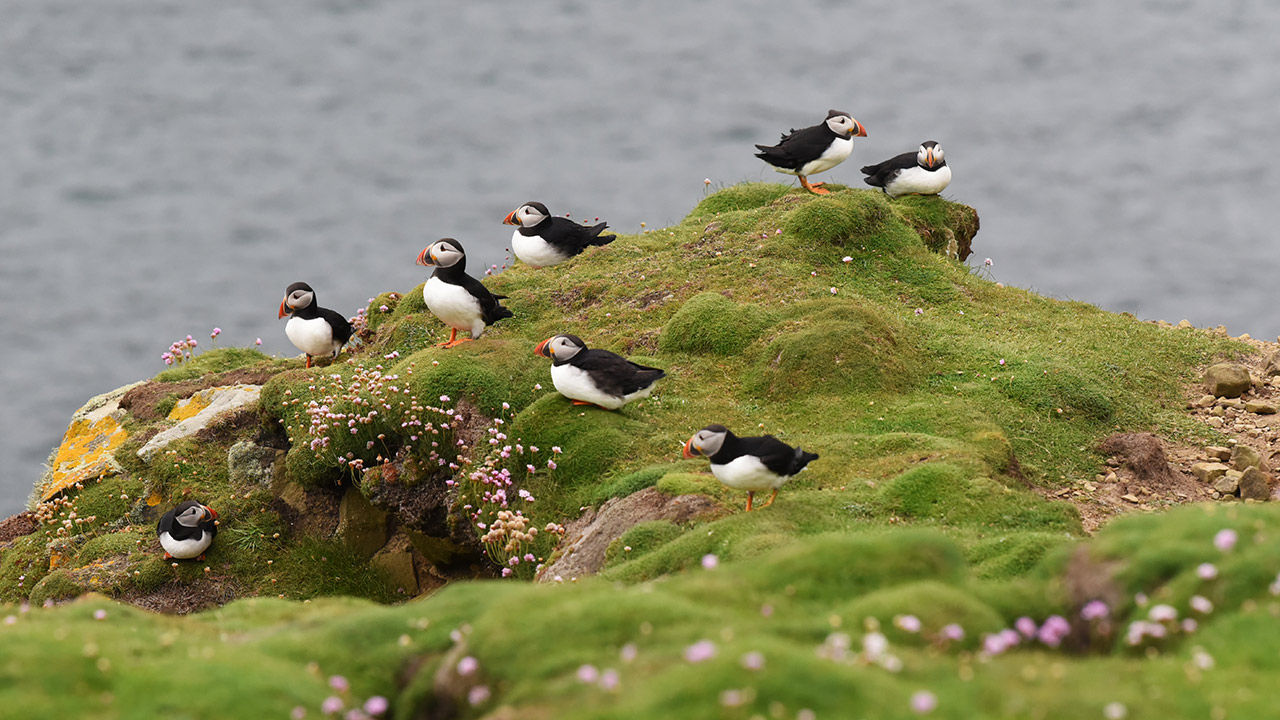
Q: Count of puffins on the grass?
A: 8